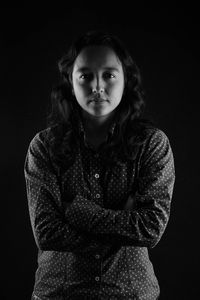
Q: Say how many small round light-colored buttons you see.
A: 4